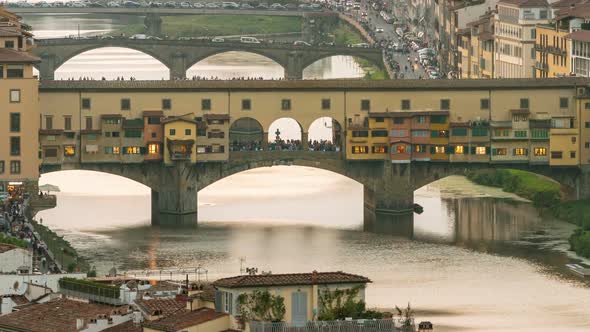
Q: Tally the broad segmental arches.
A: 6